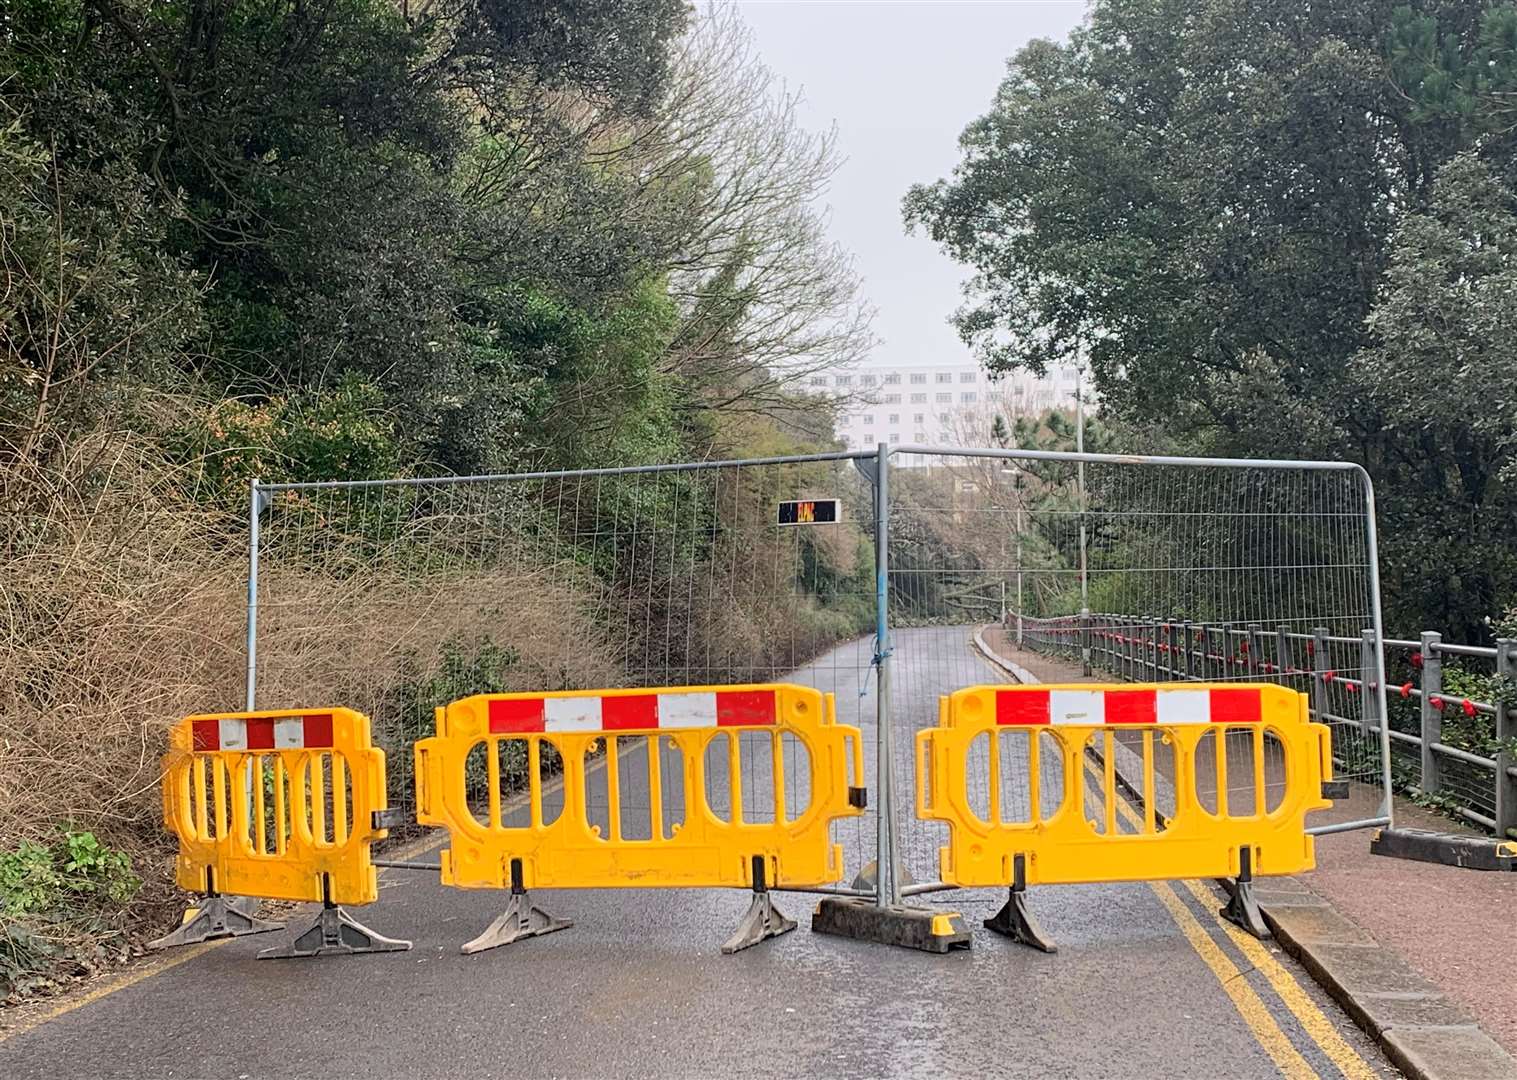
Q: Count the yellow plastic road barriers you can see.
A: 3